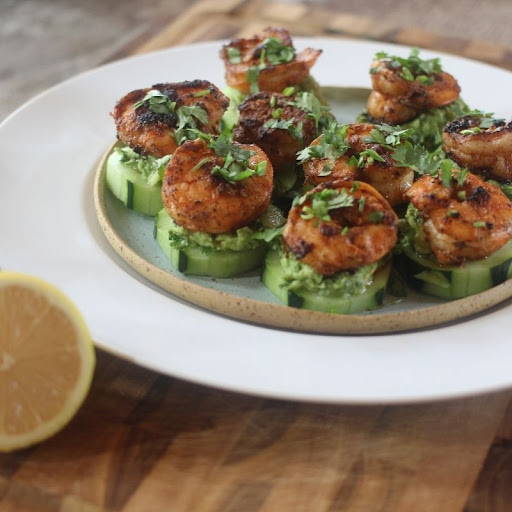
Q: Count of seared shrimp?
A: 9